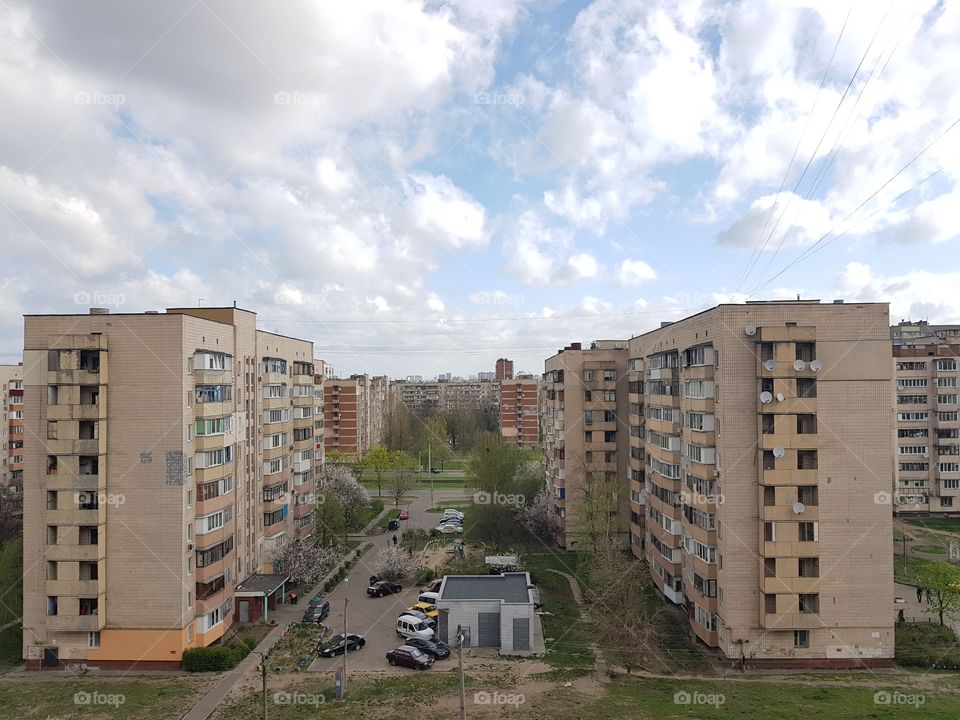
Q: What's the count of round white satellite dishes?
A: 8